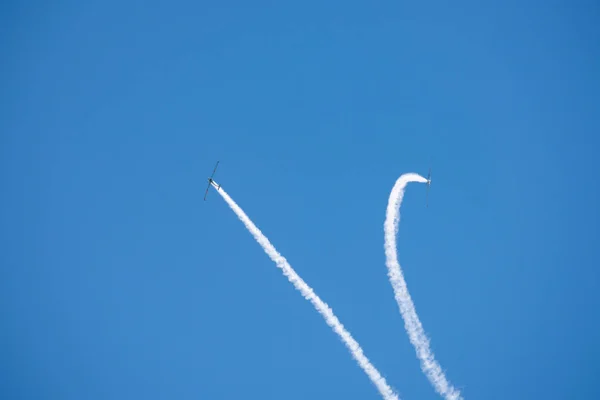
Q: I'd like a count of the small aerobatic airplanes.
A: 2